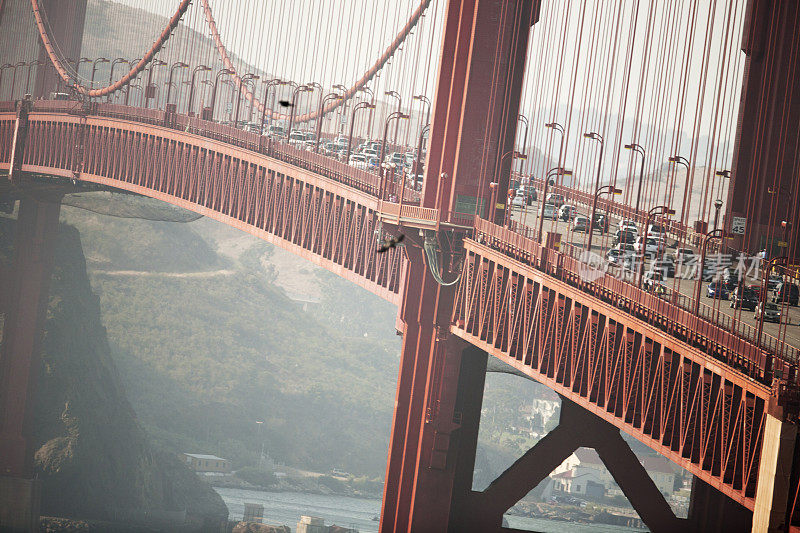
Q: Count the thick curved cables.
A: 2